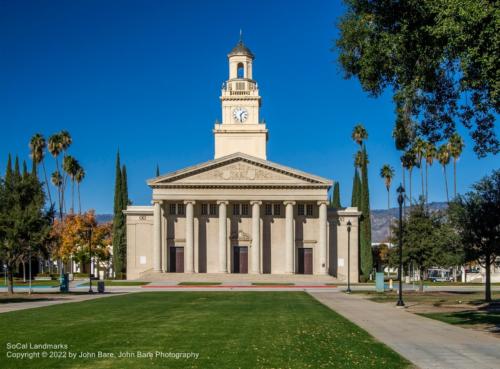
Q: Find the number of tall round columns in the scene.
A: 6